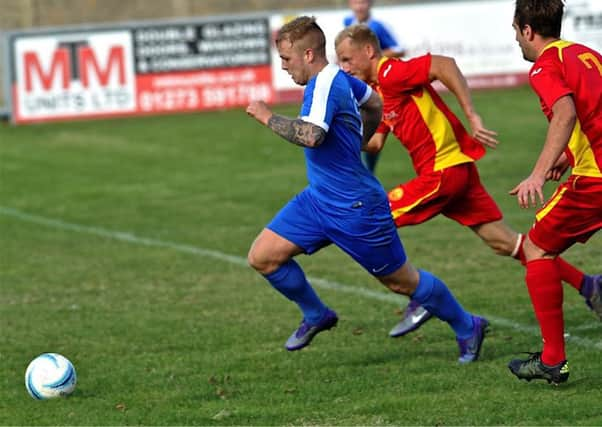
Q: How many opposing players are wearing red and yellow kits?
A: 2